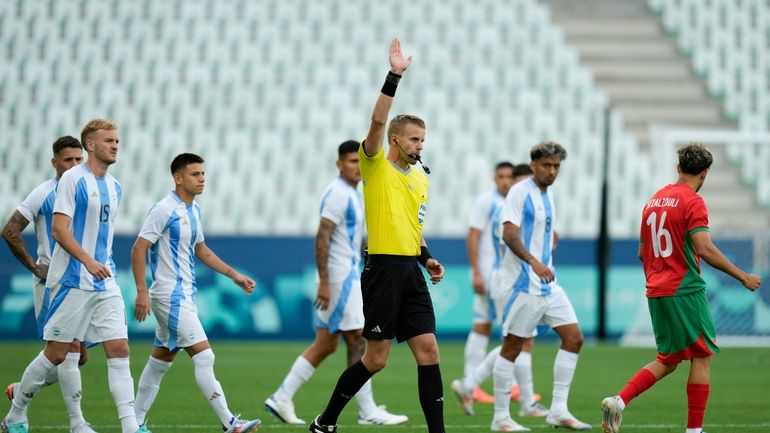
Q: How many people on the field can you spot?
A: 9